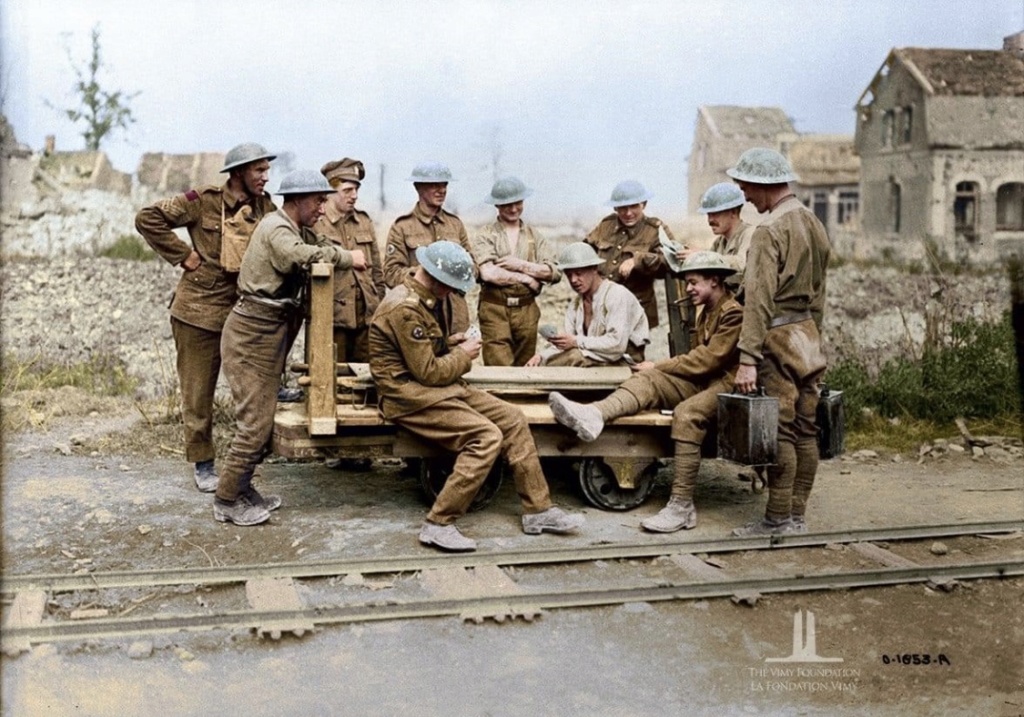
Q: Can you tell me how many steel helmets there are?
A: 10